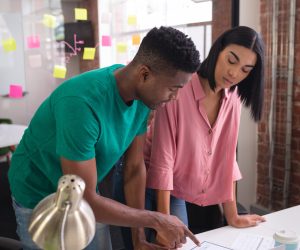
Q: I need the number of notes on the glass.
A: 12